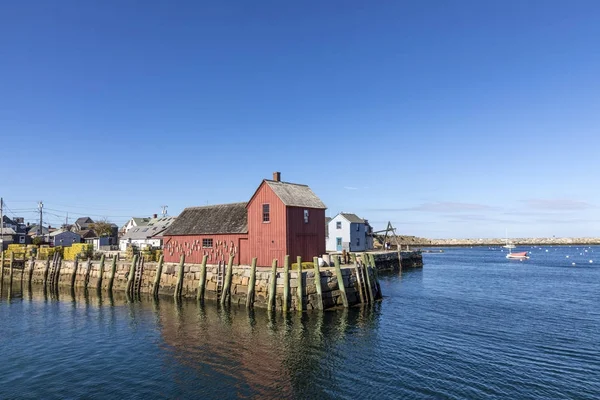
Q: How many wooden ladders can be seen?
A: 4